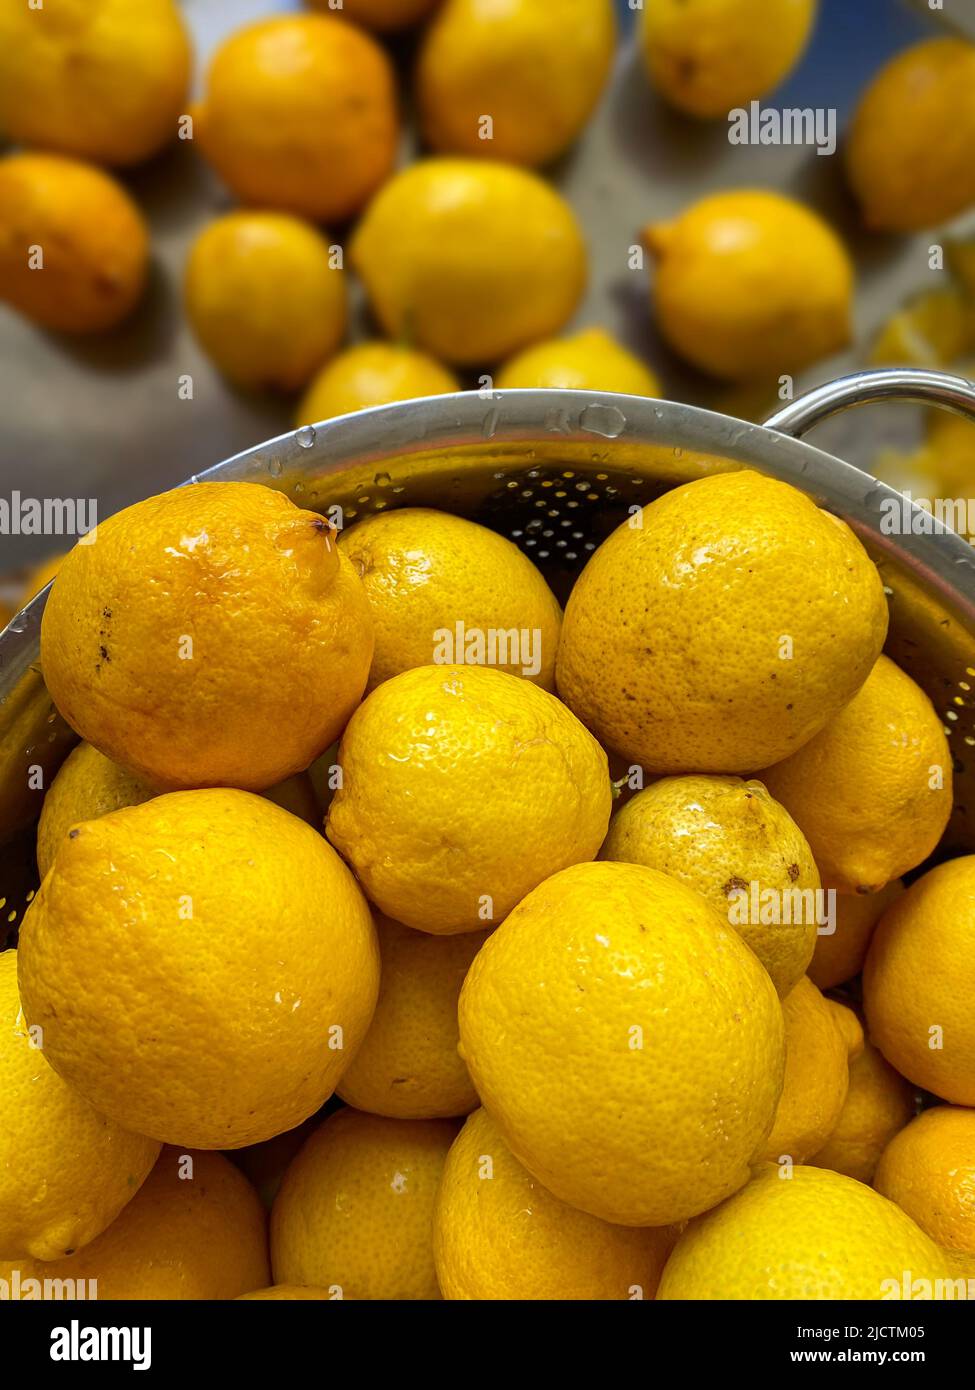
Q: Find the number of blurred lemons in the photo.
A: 12